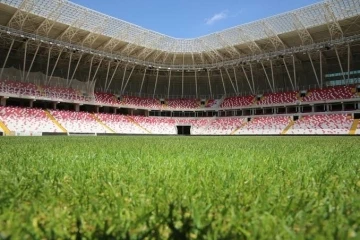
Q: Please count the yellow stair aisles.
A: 7